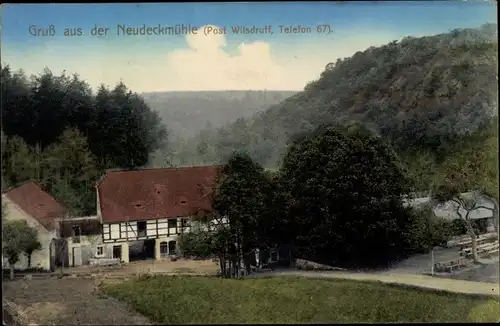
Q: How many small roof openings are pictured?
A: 3